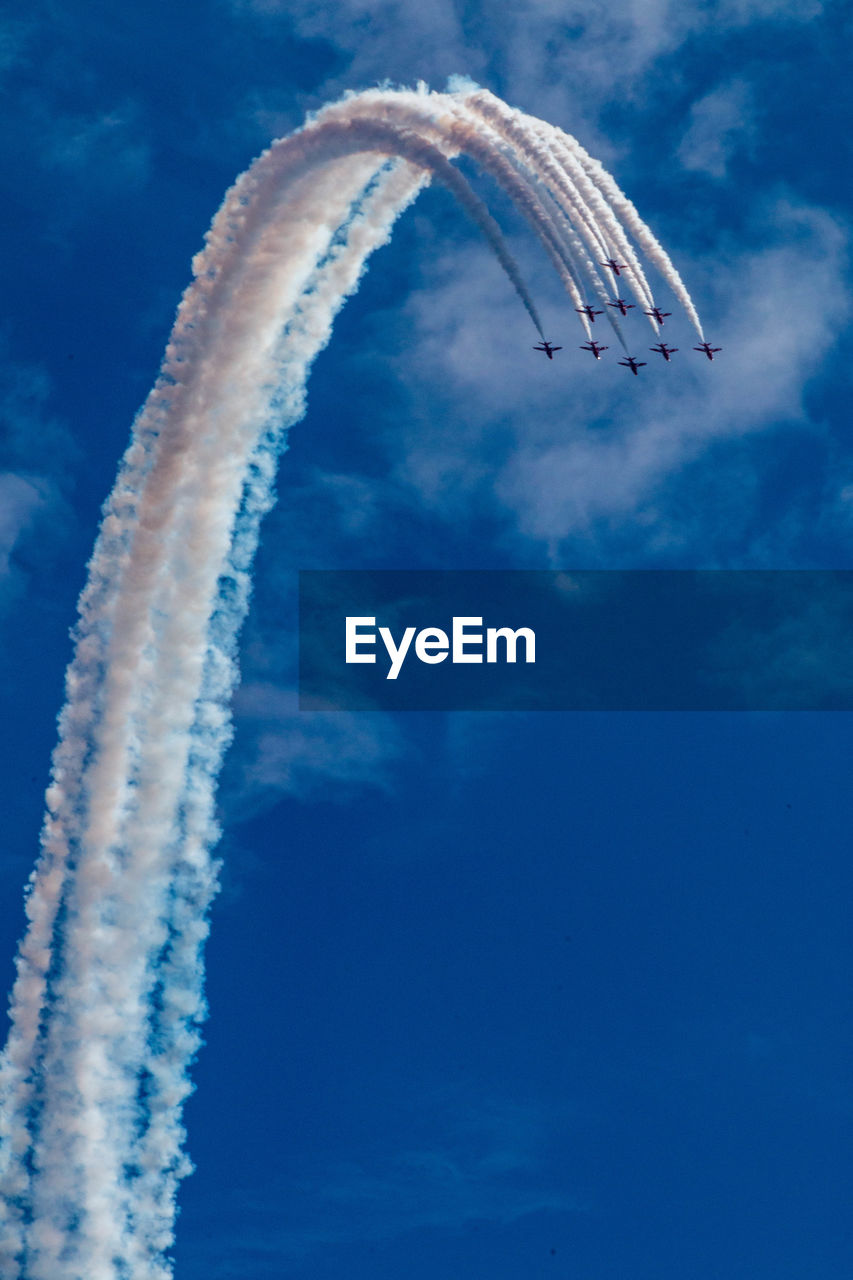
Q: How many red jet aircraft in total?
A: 9